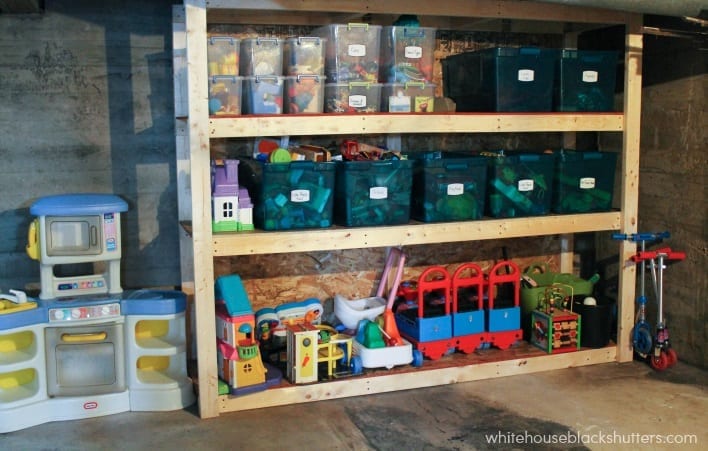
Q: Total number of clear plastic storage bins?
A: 10